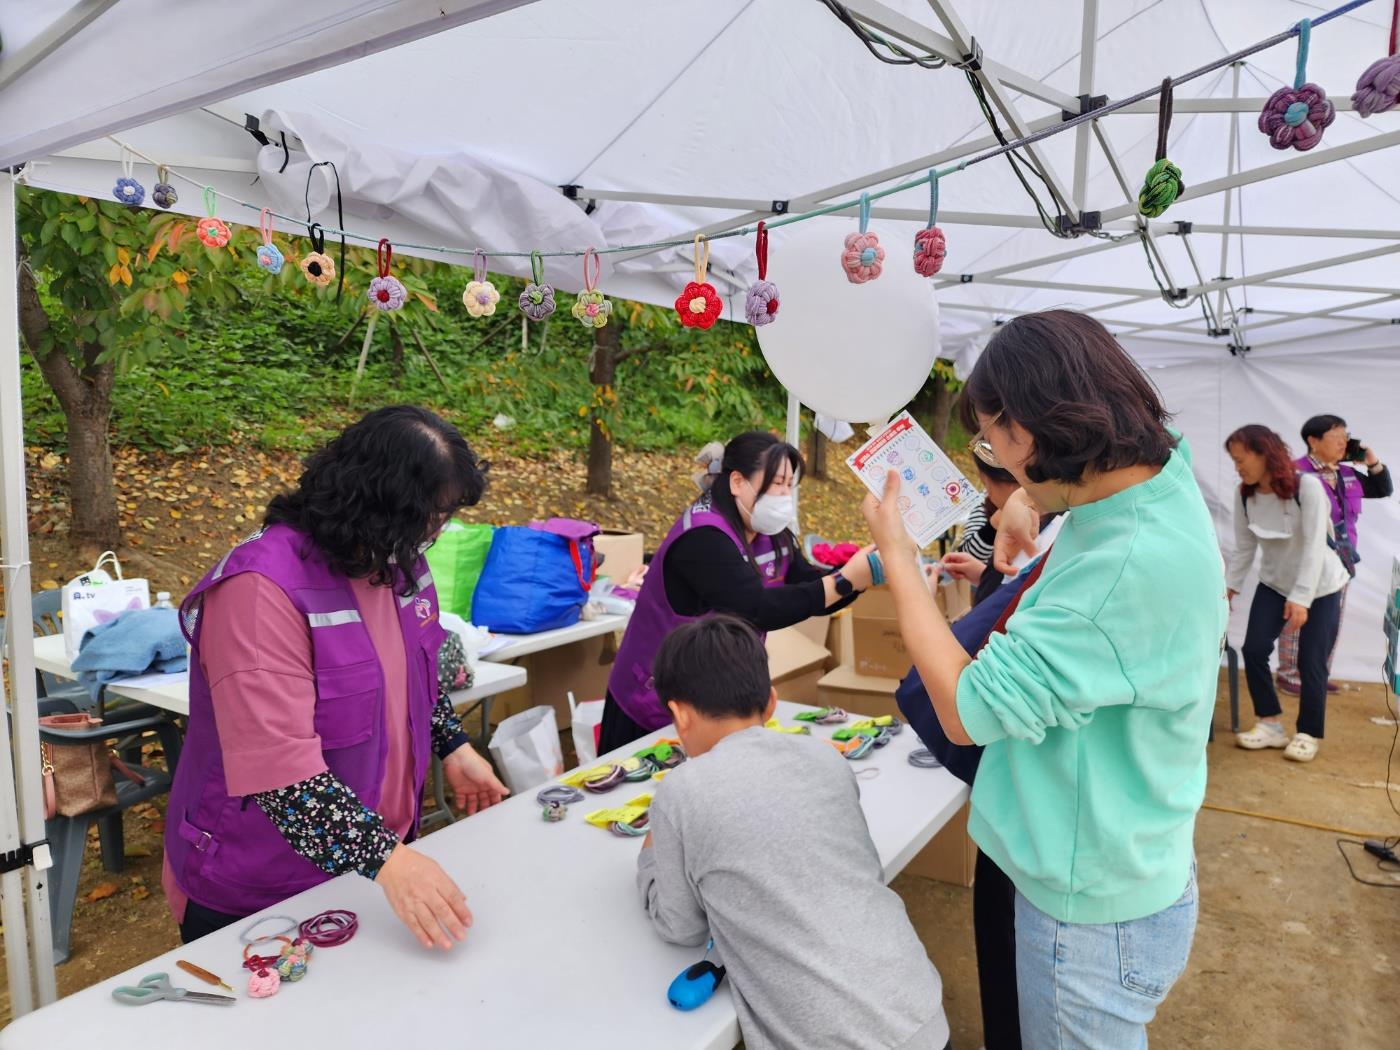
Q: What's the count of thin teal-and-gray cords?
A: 1